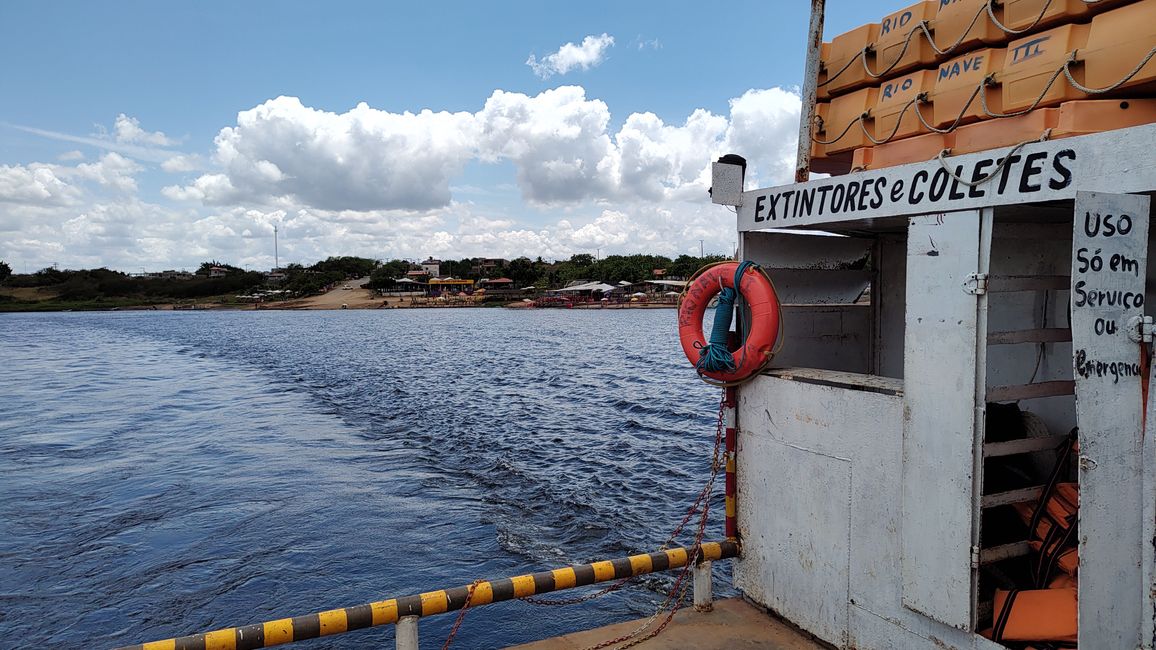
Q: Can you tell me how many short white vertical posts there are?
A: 2